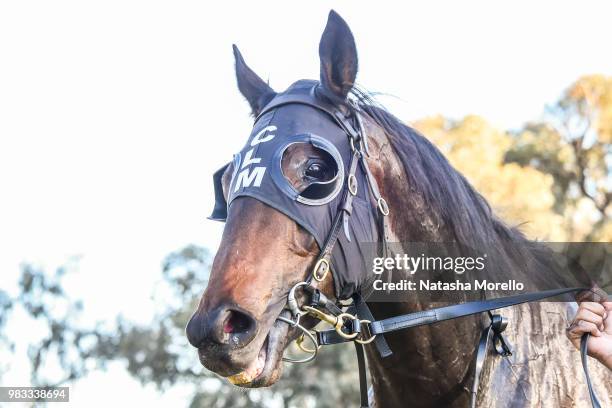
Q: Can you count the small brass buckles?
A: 3